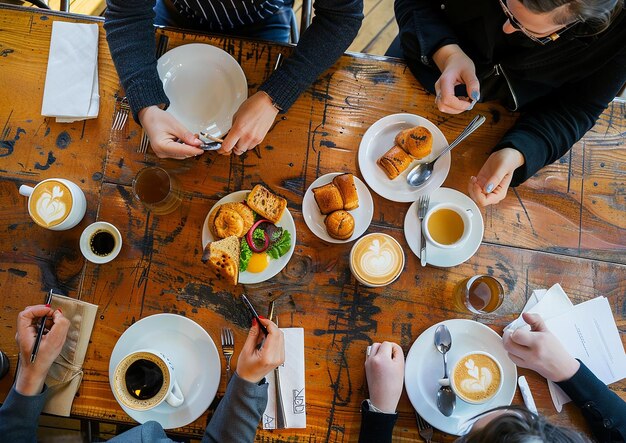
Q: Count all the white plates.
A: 7